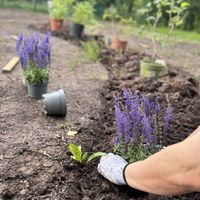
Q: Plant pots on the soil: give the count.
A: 6